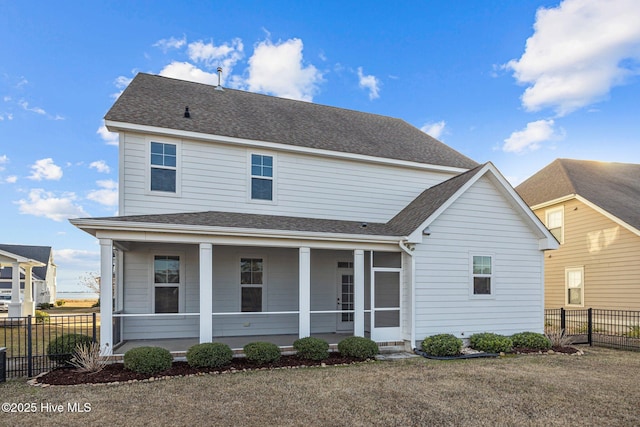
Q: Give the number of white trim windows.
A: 7